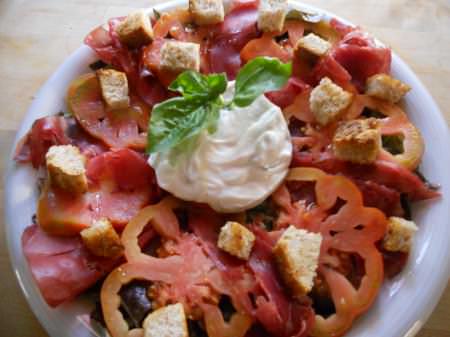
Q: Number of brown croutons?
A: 15